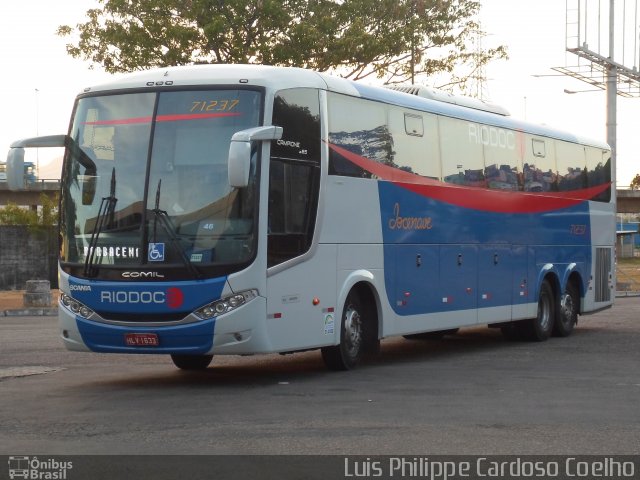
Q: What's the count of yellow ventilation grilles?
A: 0